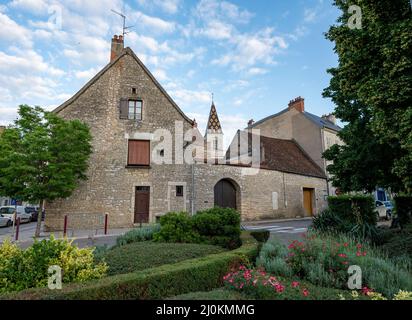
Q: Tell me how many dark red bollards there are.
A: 3